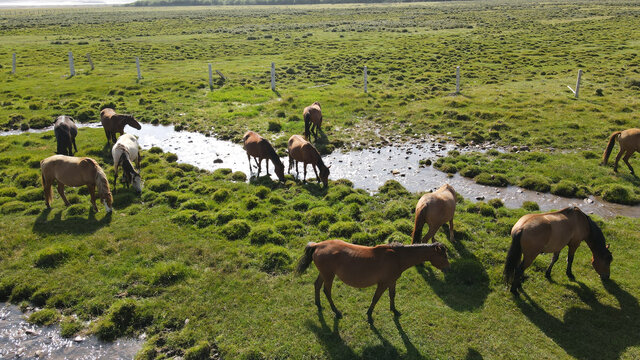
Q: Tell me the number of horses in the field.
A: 11